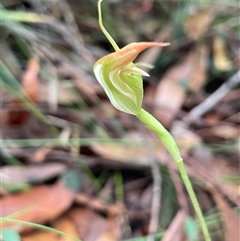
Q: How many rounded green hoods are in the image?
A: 1